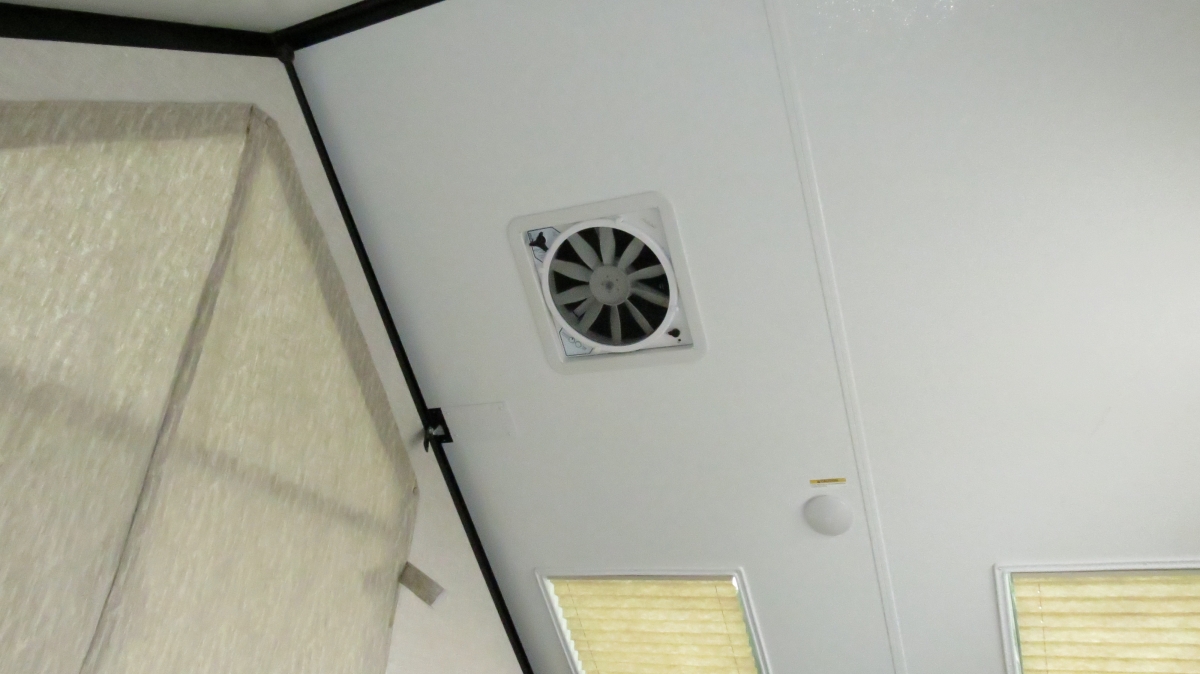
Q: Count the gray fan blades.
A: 10